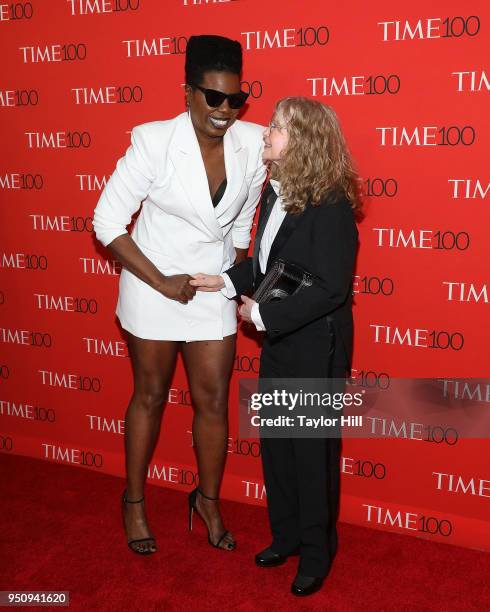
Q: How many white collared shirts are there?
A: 1